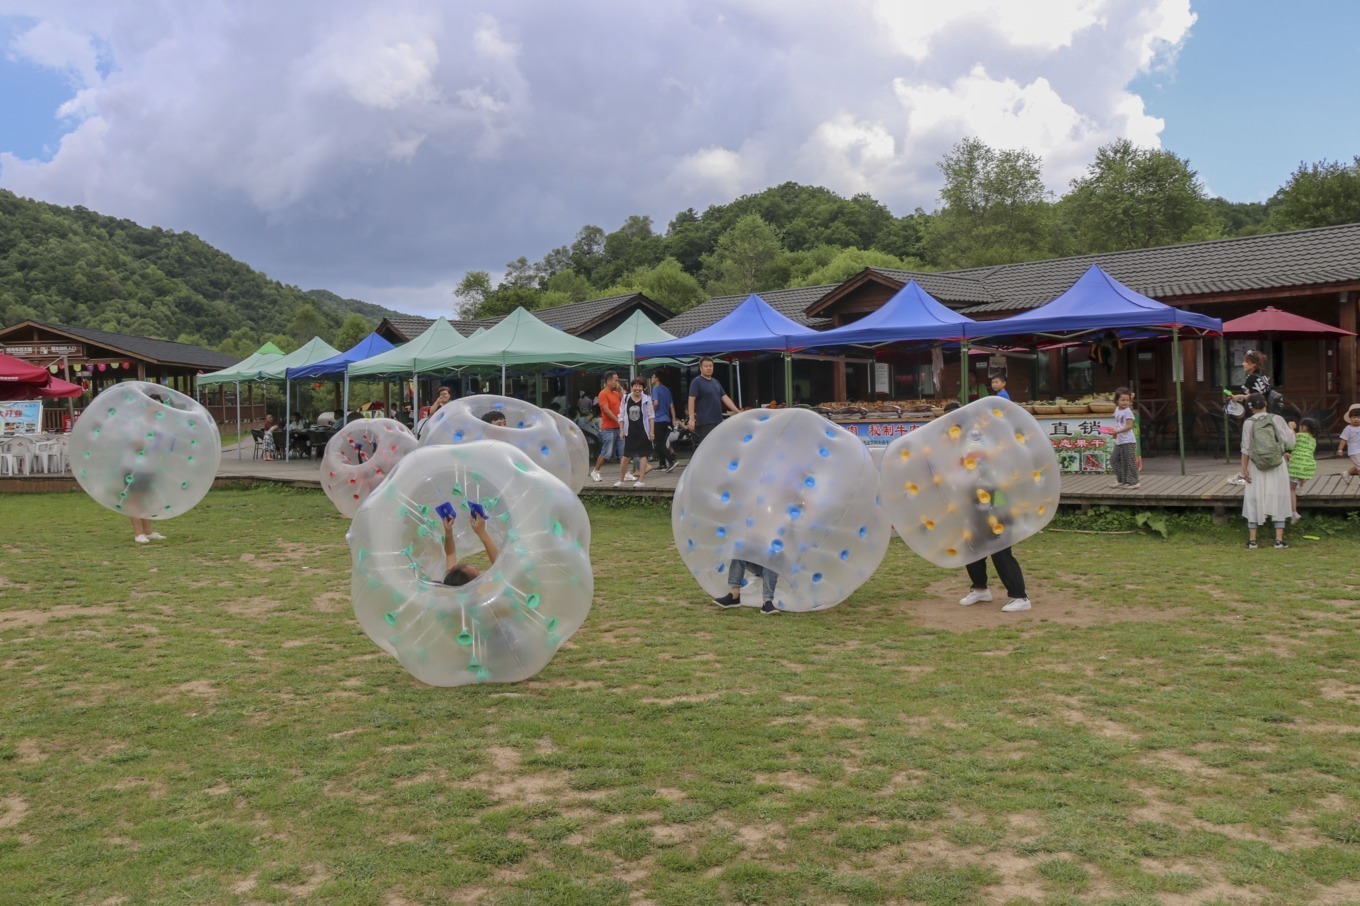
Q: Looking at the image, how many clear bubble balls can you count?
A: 7